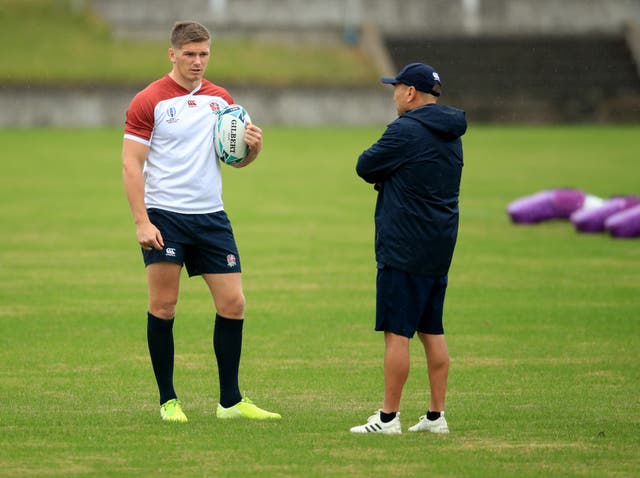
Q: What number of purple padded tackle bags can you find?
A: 3